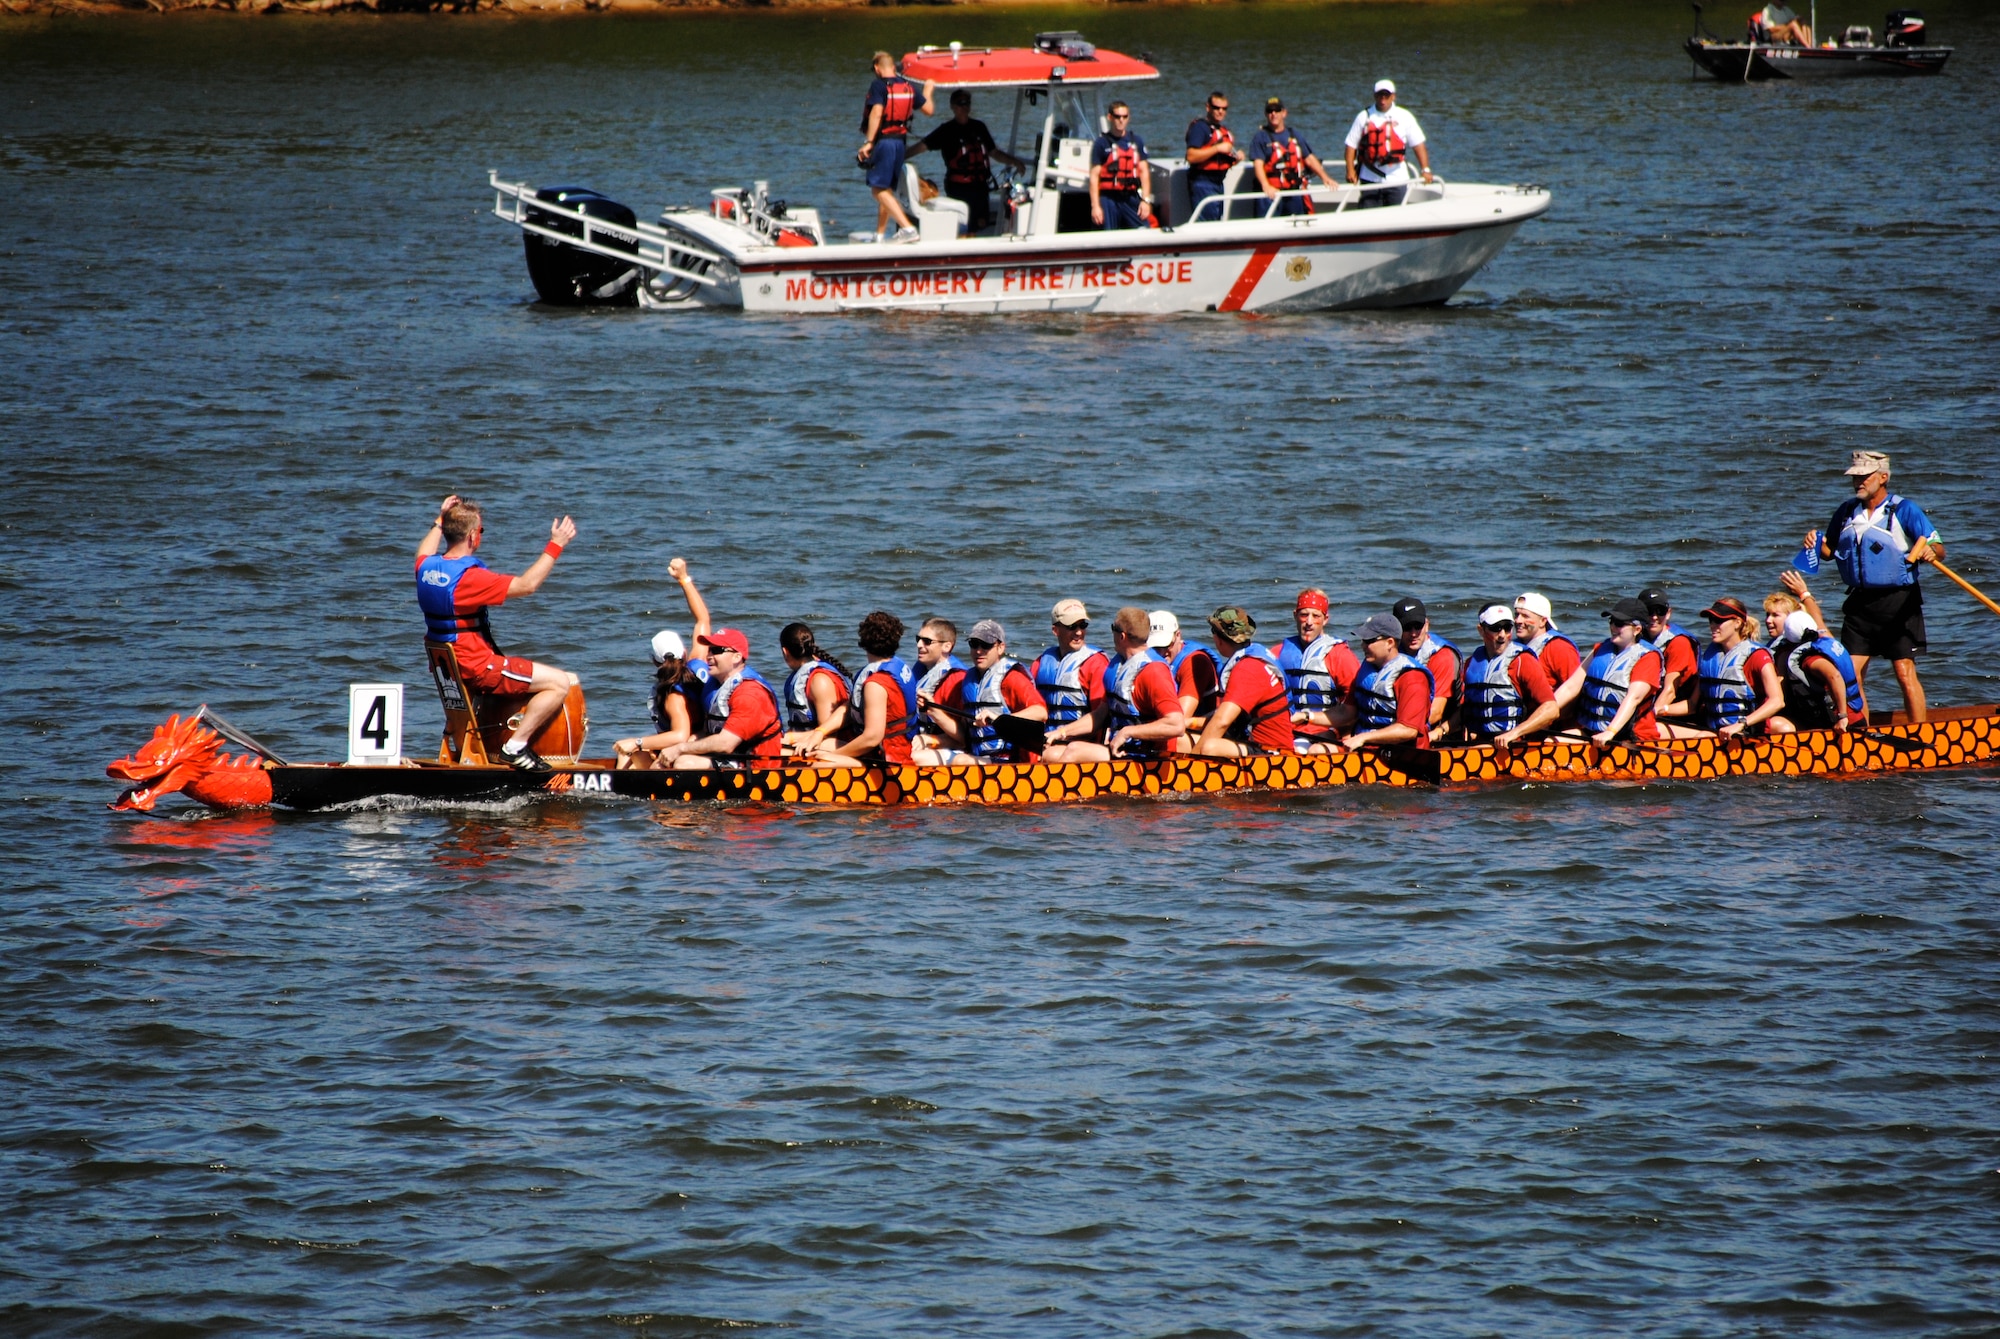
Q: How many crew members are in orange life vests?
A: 6